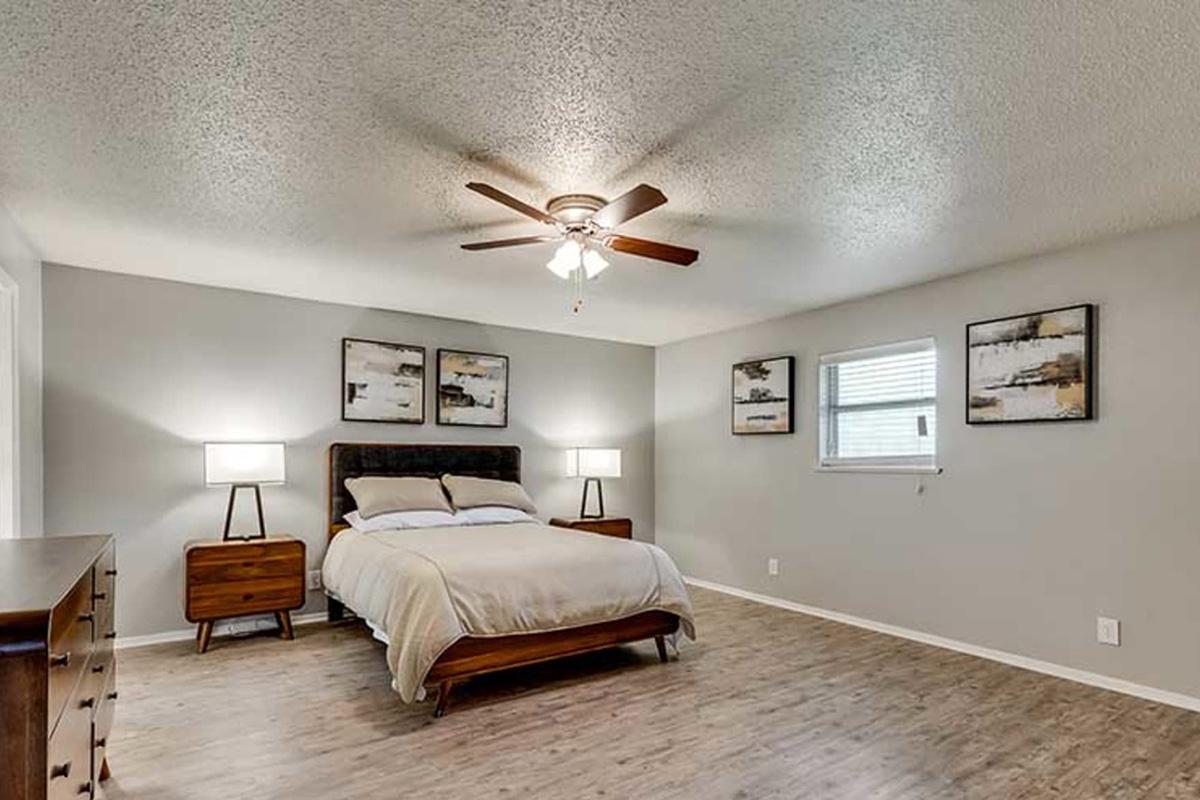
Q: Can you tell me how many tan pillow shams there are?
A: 2